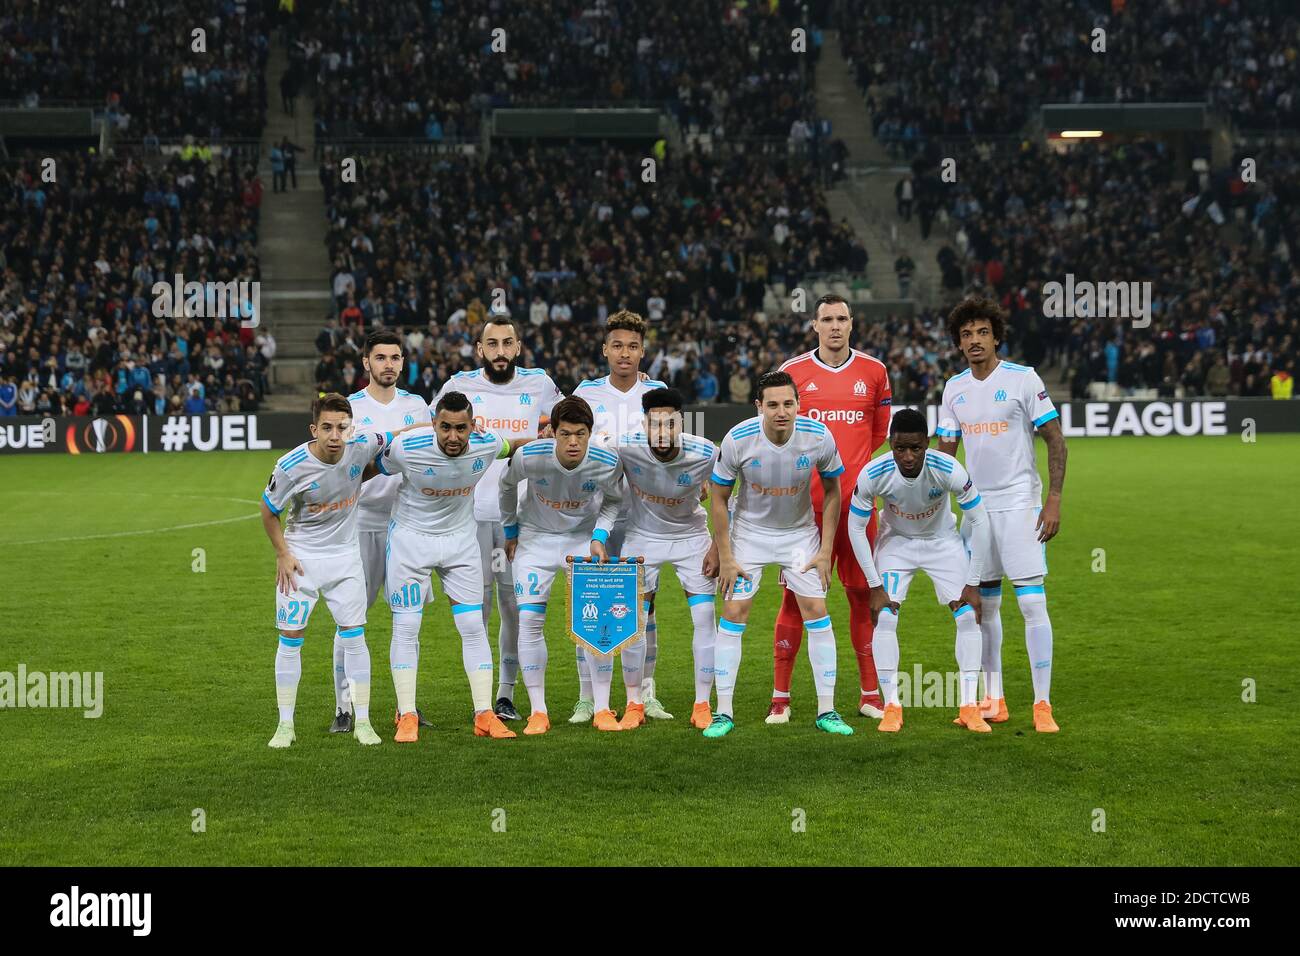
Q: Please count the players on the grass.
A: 11